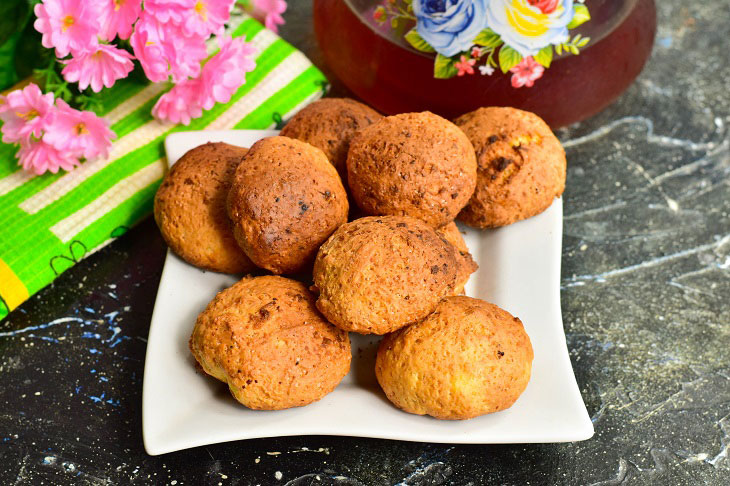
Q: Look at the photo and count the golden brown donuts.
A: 9